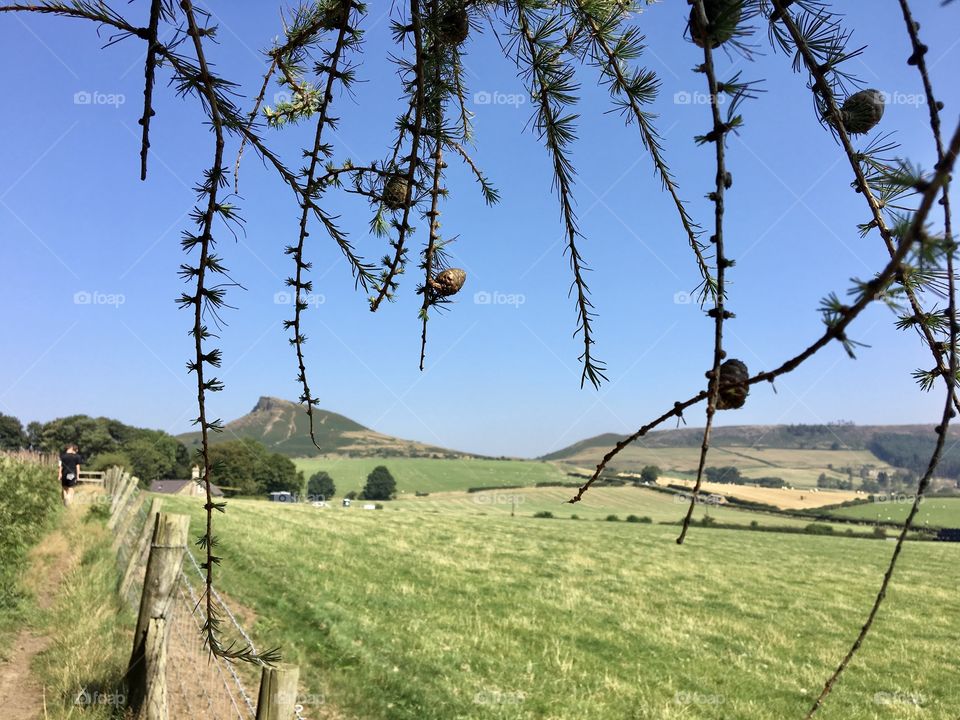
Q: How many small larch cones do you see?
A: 6